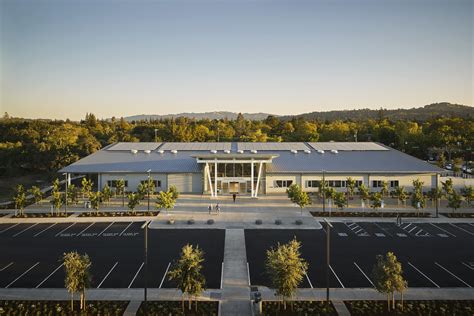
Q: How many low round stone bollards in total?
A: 6